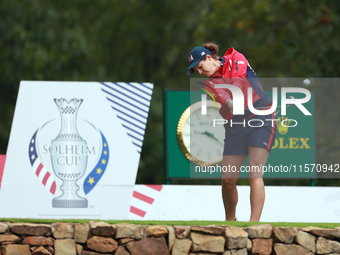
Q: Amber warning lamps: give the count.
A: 0